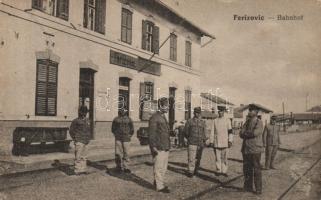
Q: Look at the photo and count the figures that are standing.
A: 7